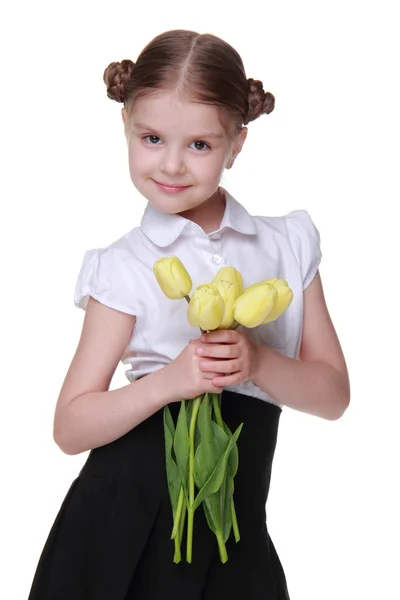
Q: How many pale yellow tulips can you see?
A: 5